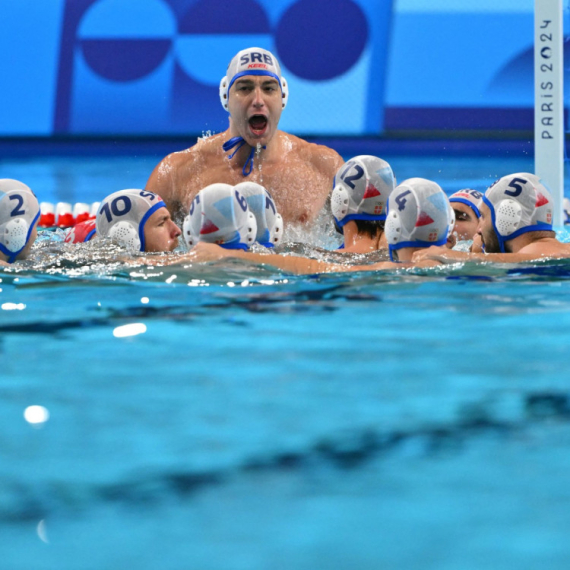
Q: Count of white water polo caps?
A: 9